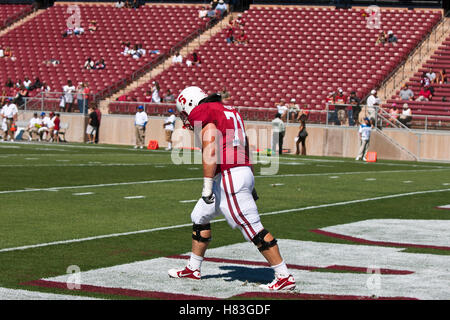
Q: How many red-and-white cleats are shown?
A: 2